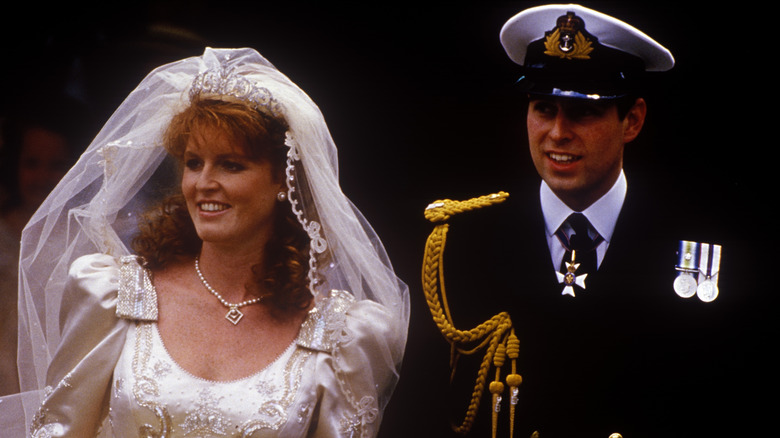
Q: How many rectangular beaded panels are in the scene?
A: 2